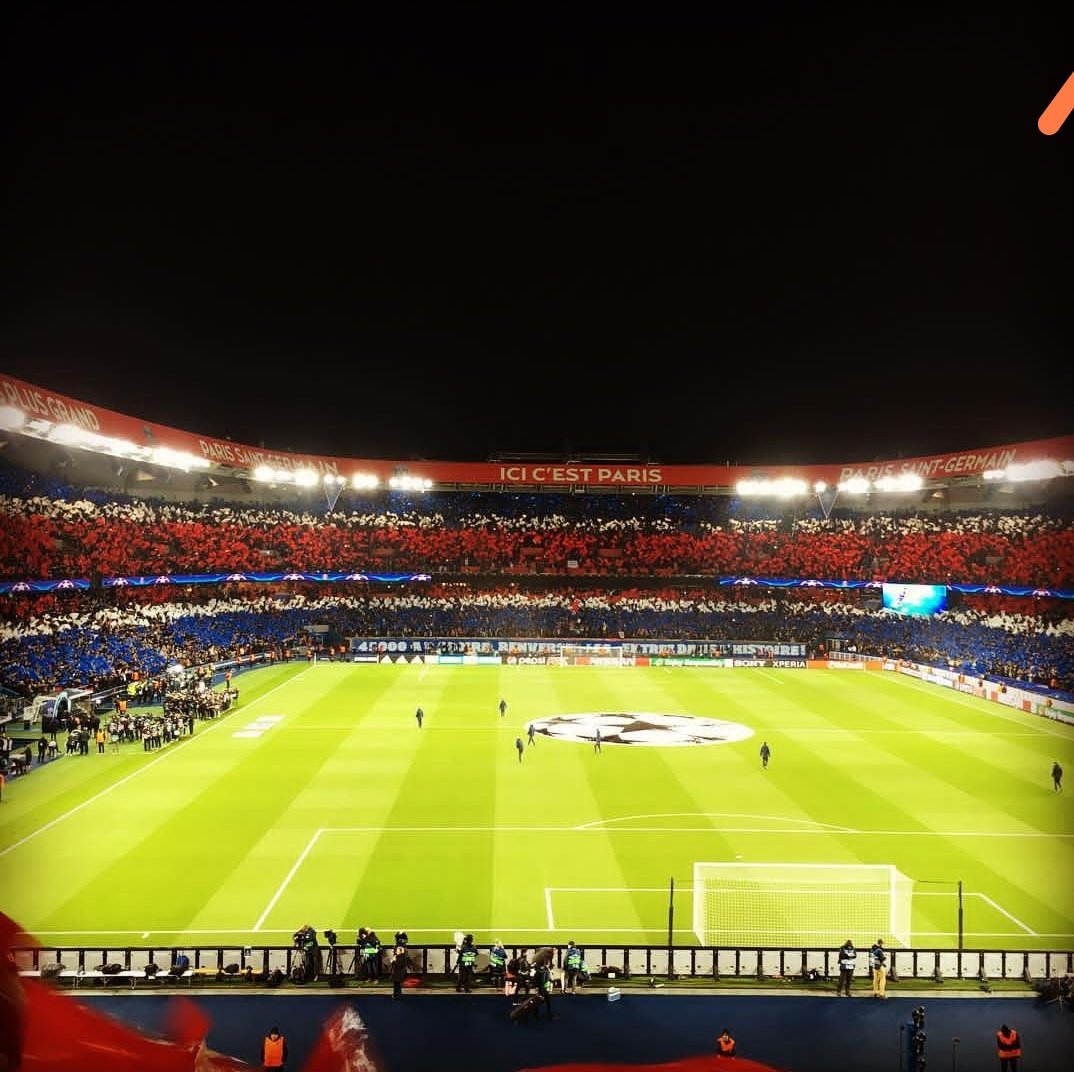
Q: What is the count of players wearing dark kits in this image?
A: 7